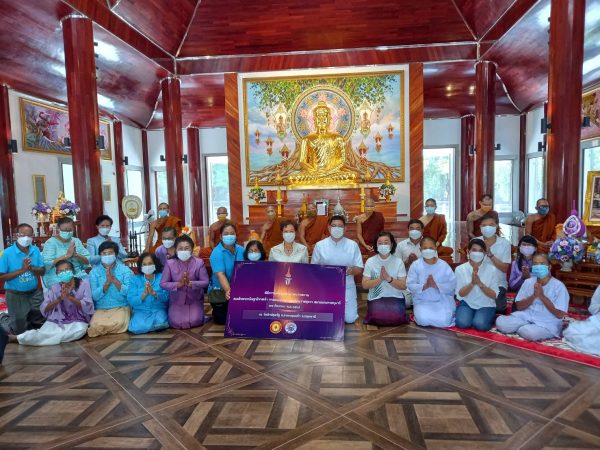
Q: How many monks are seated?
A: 8